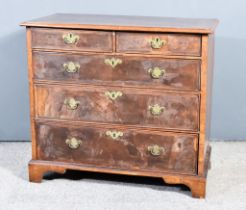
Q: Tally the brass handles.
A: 8